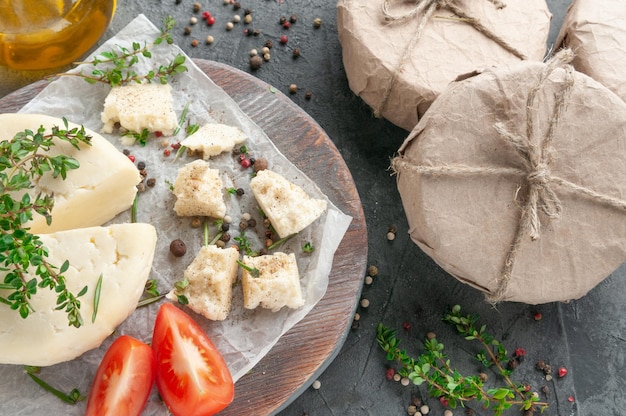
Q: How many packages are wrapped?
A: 3